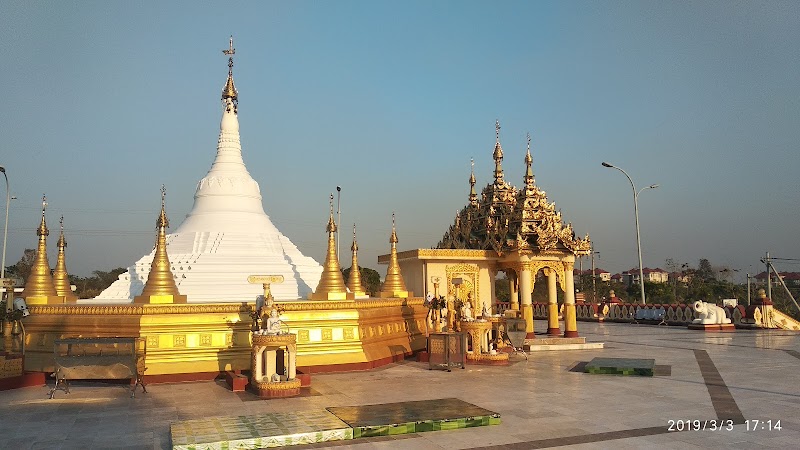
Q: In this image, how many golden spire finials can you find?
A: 10